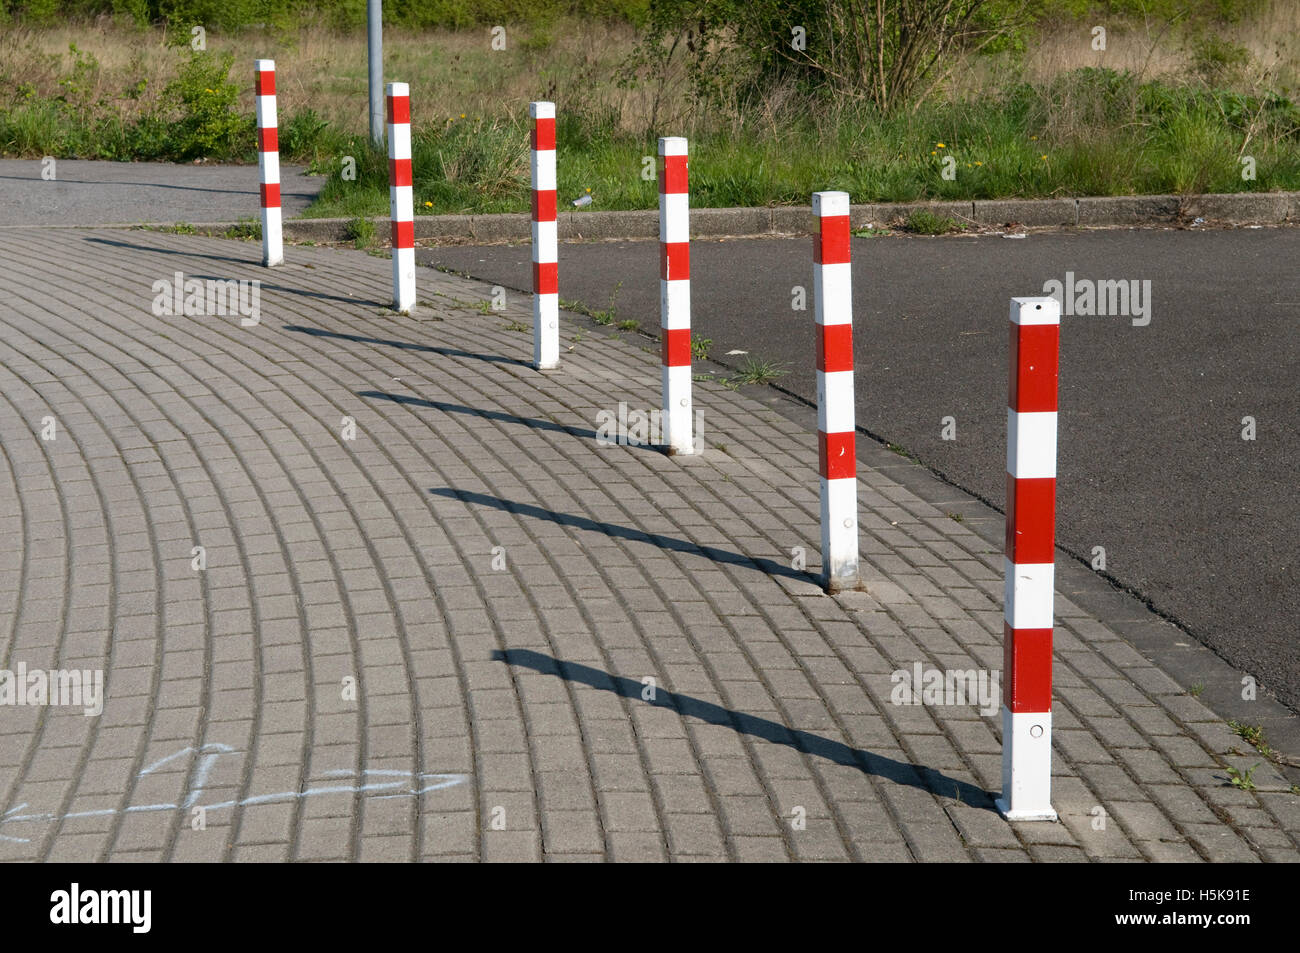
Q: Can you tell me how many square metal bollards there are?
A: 6